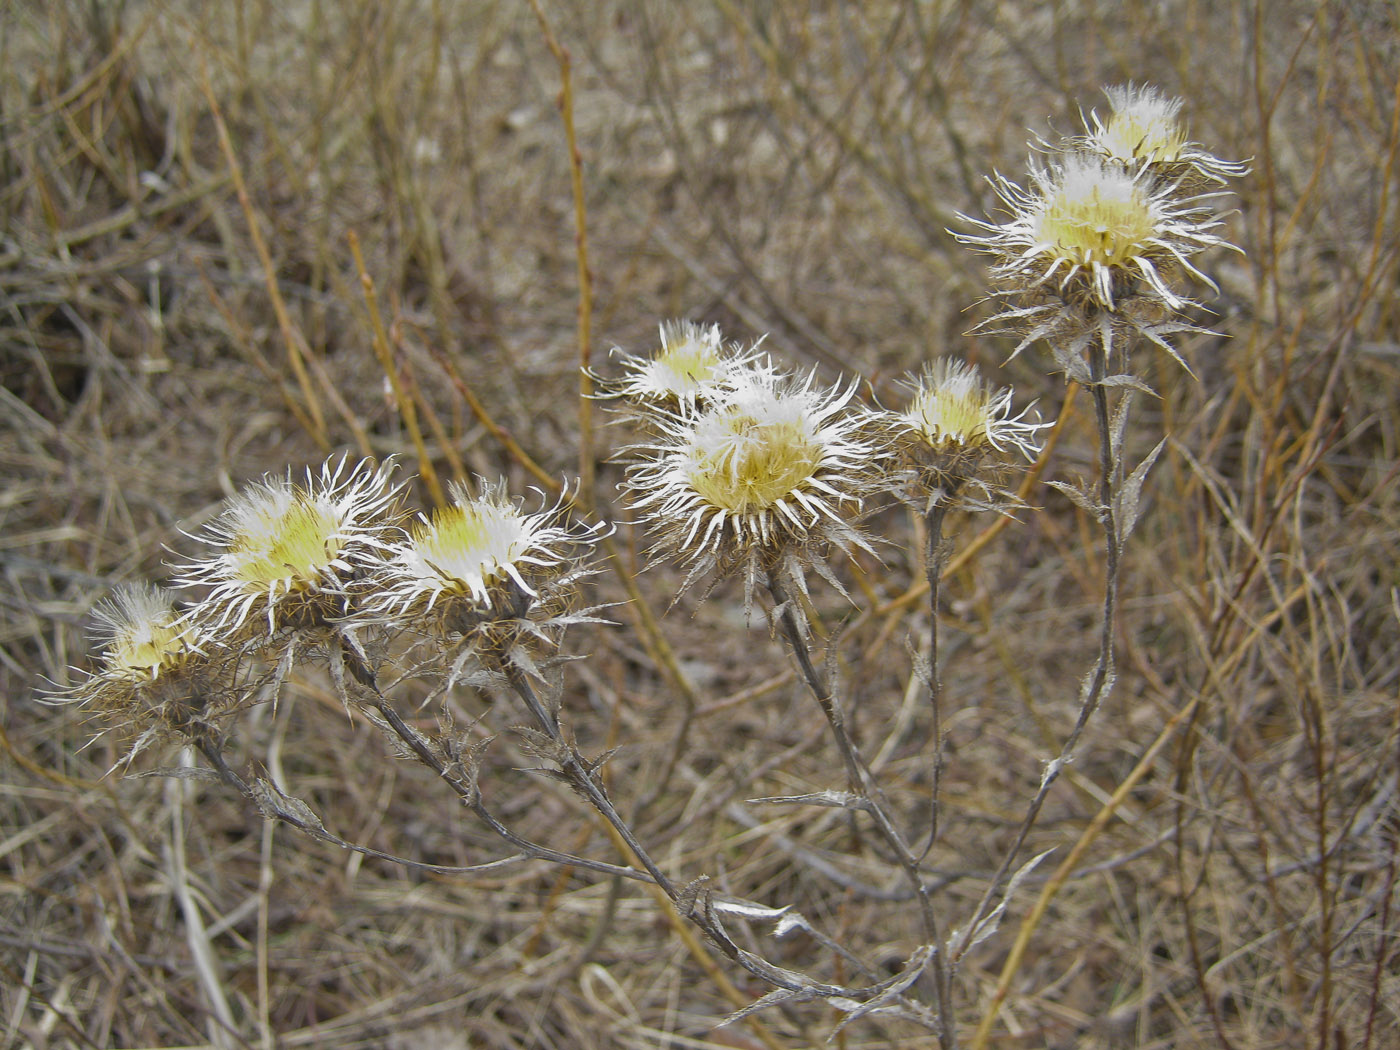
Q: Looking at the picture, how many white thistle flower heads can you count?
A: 8